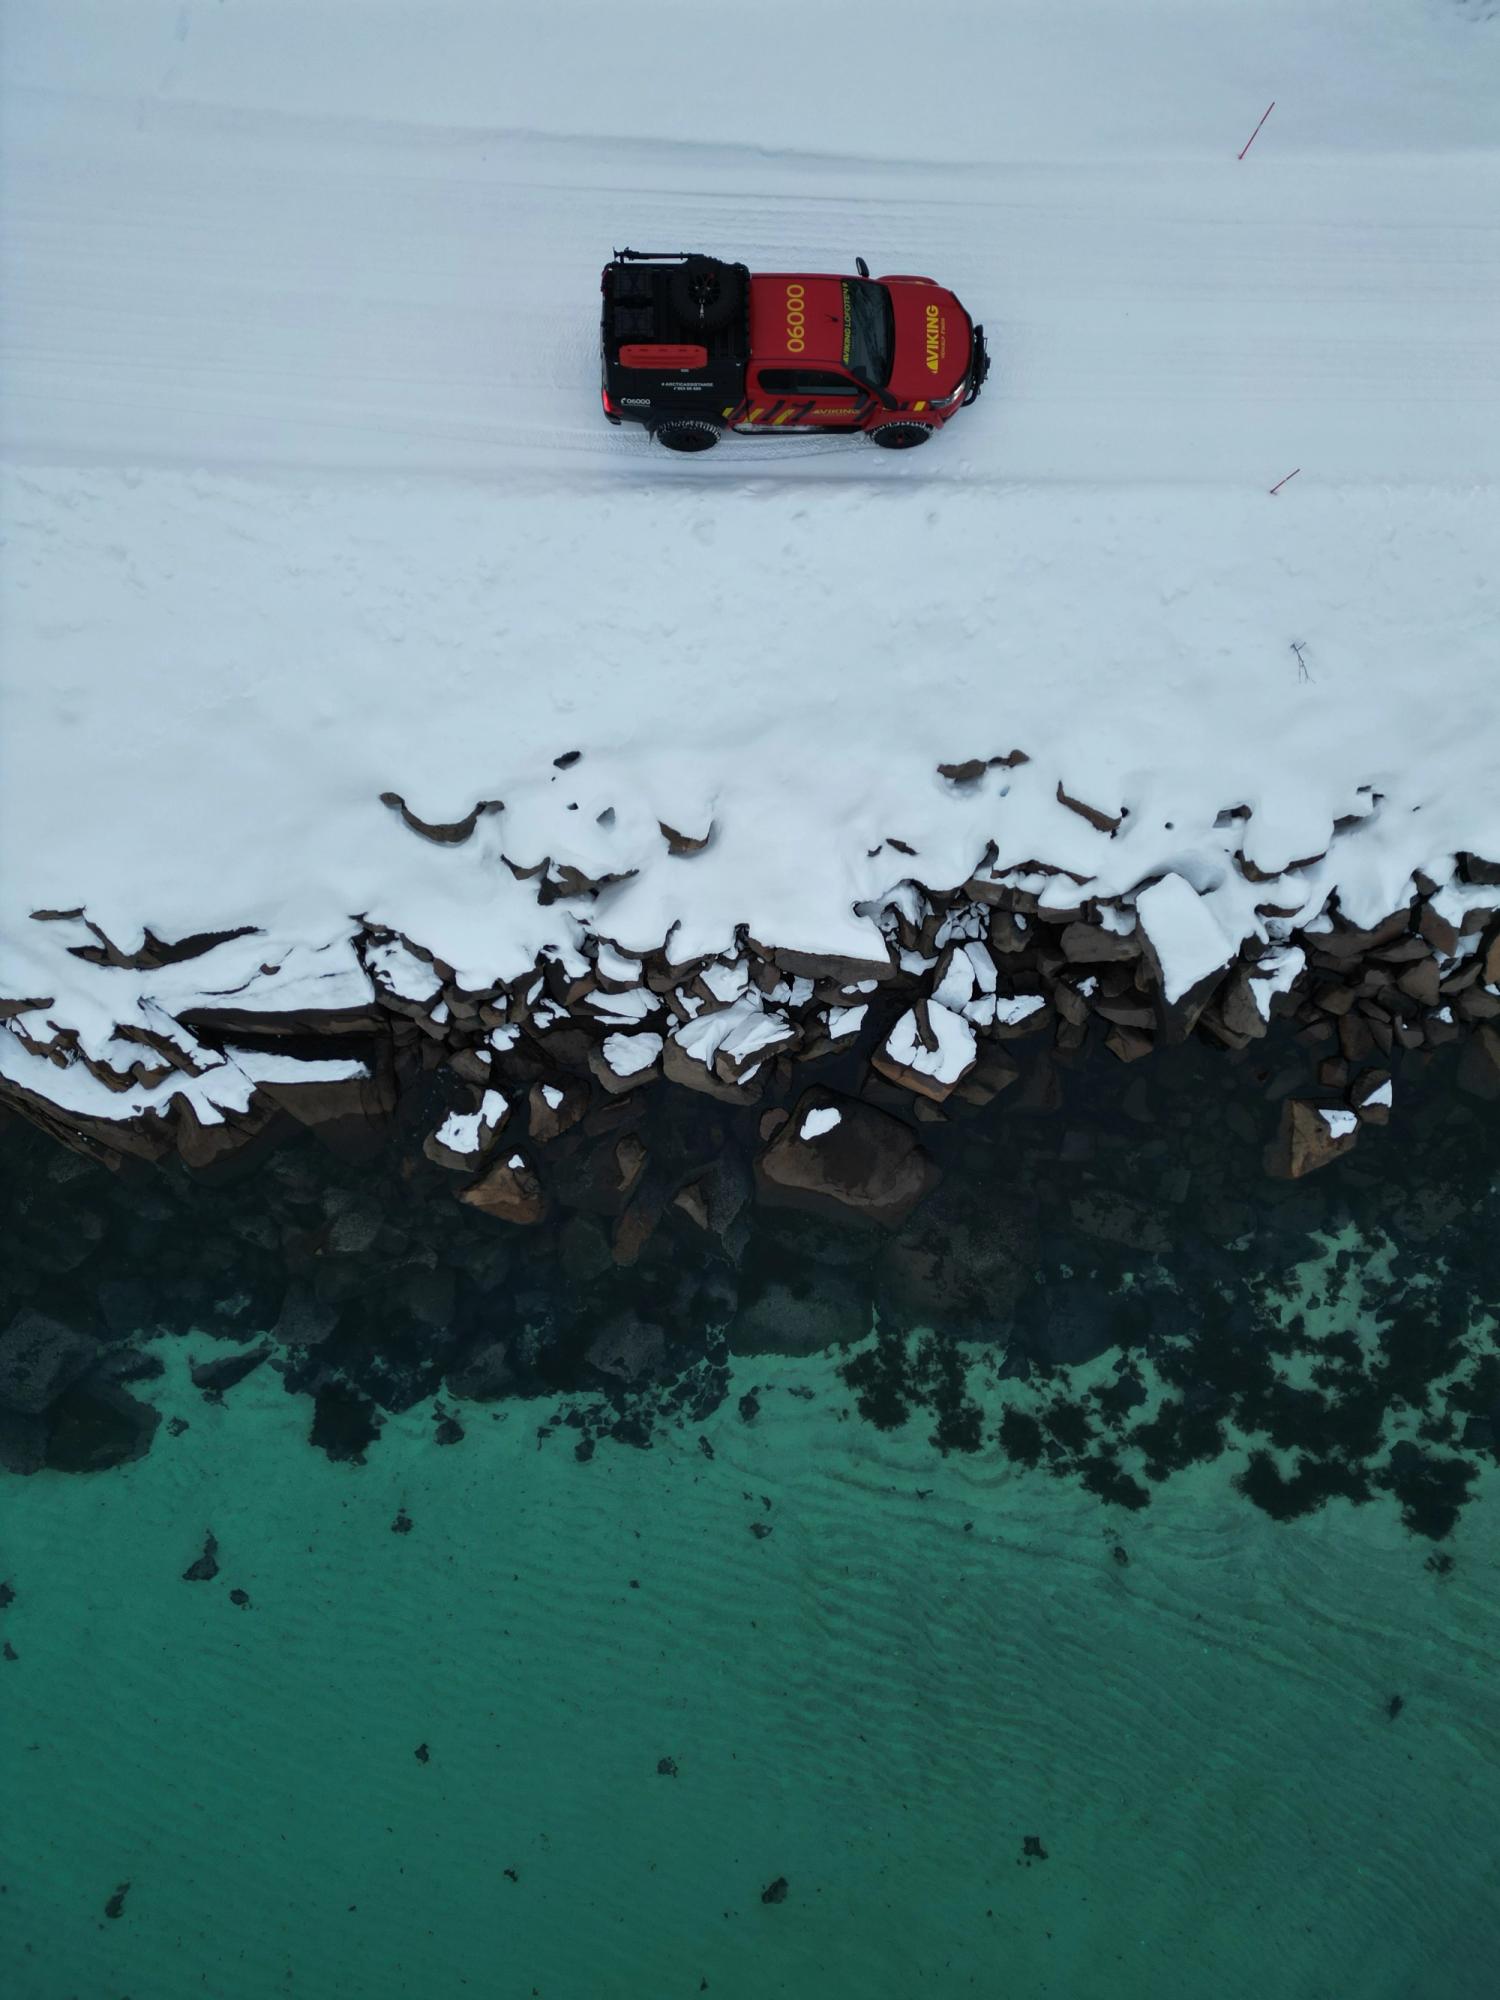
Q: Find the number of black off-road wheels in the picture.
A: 3